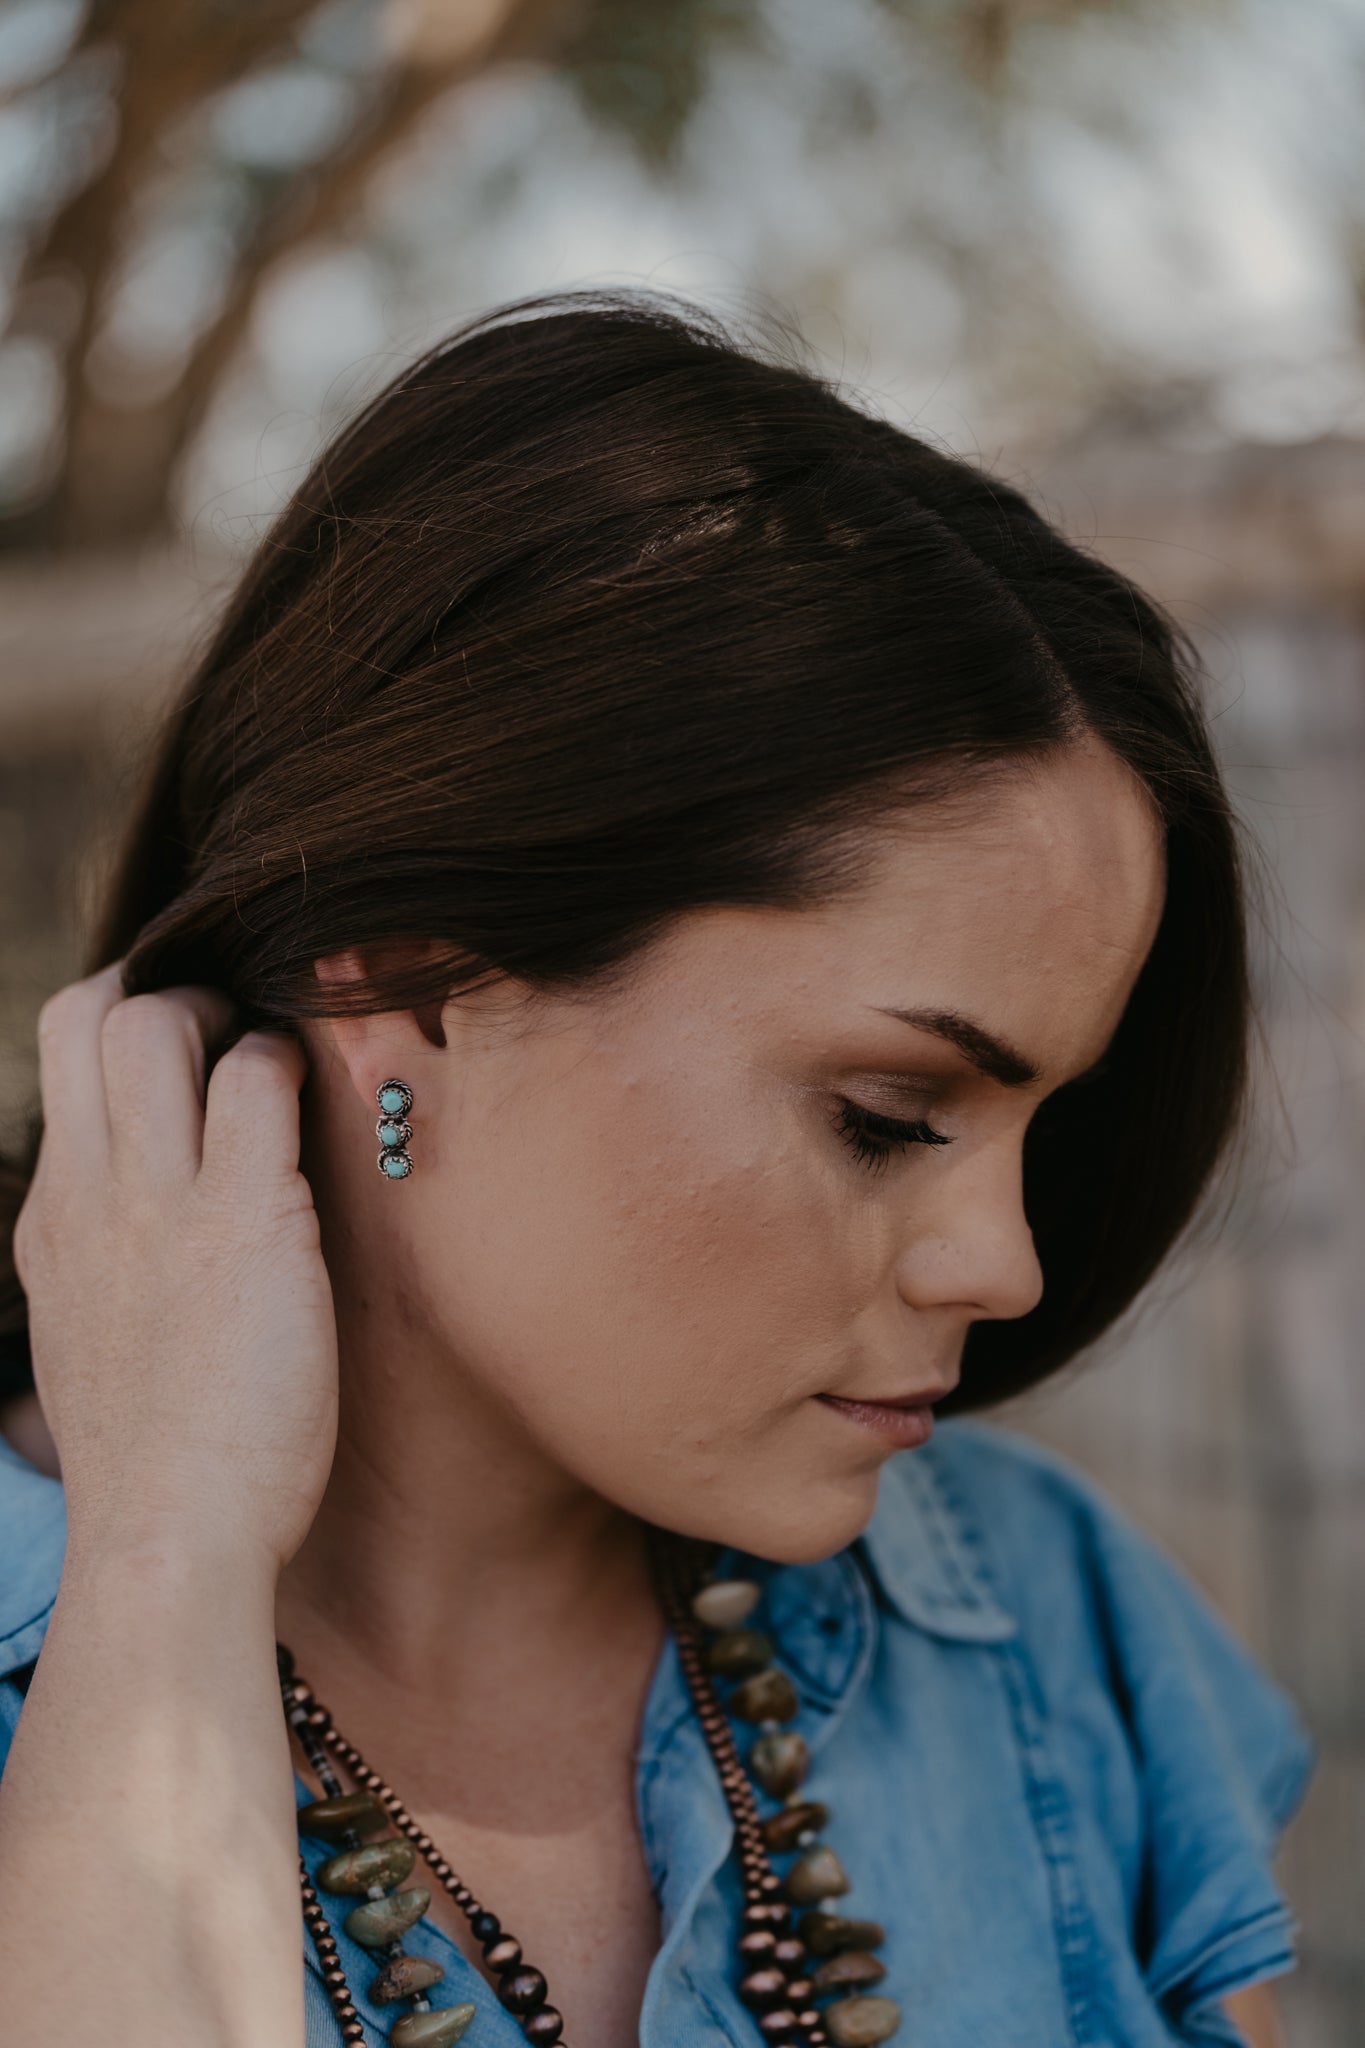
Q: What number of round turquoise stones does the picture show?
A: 3